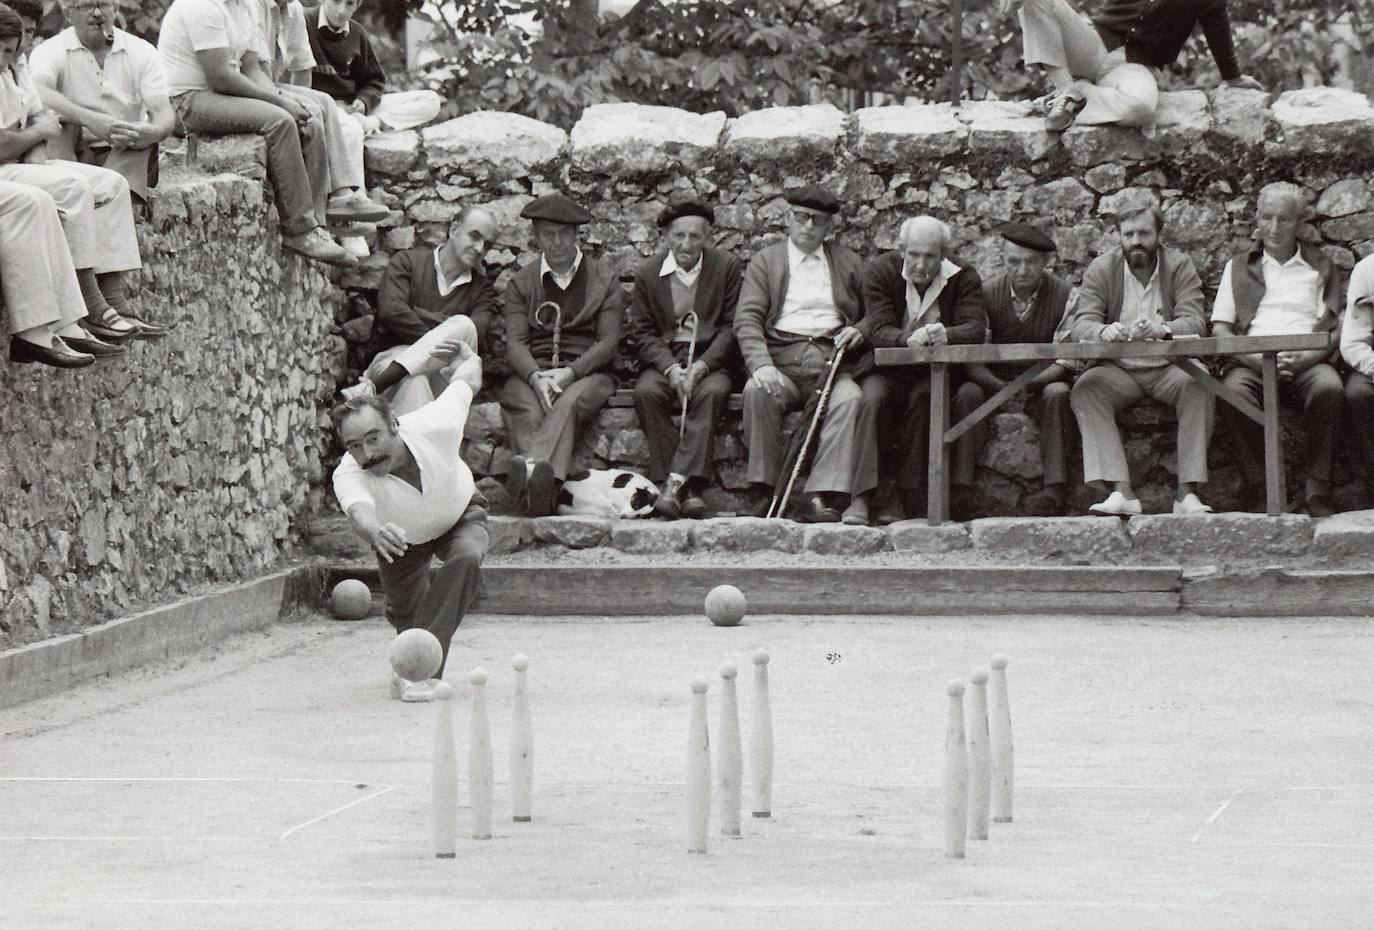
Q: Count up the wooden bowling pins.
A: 9